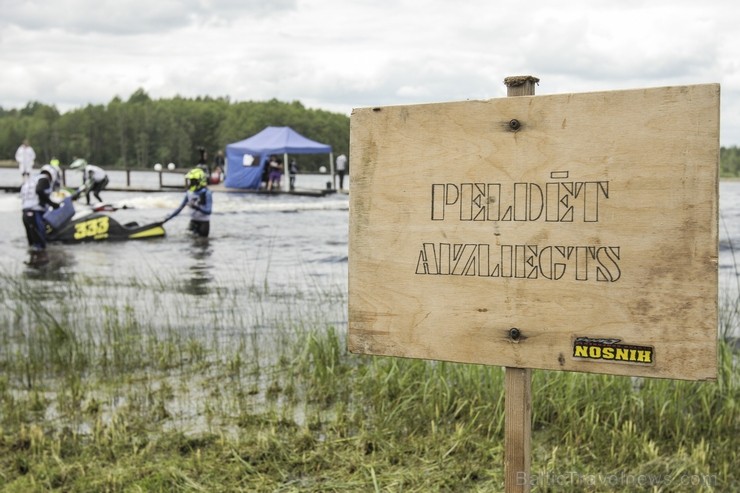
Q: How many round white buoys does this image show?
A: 3